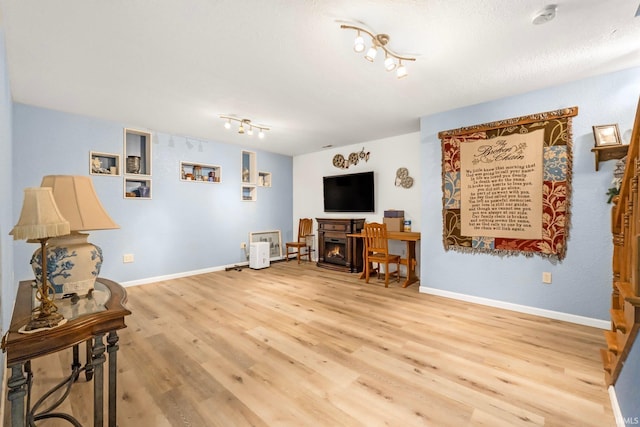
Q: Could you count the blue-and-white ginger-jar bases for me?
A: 1